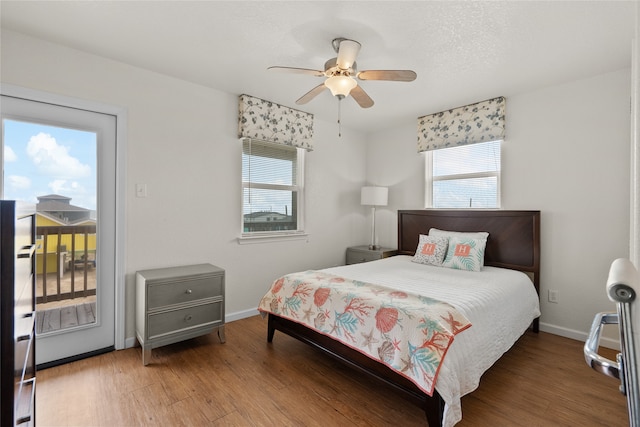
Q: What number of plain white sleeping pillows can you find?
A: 1